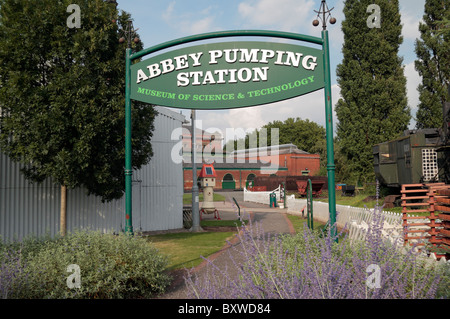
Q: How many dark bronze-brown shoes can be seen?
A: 0